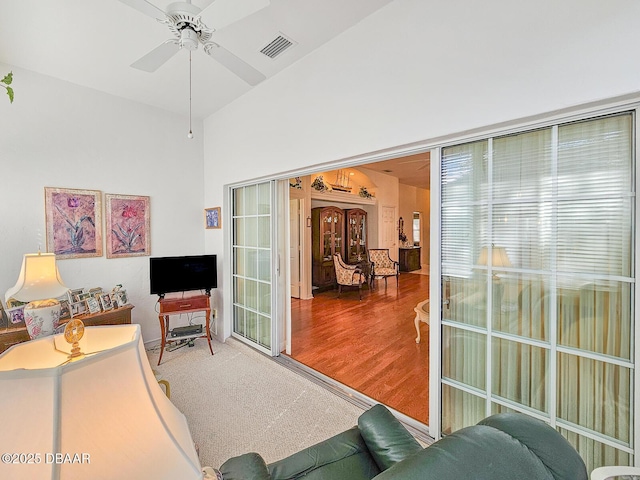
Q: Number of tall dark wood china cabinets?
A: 2